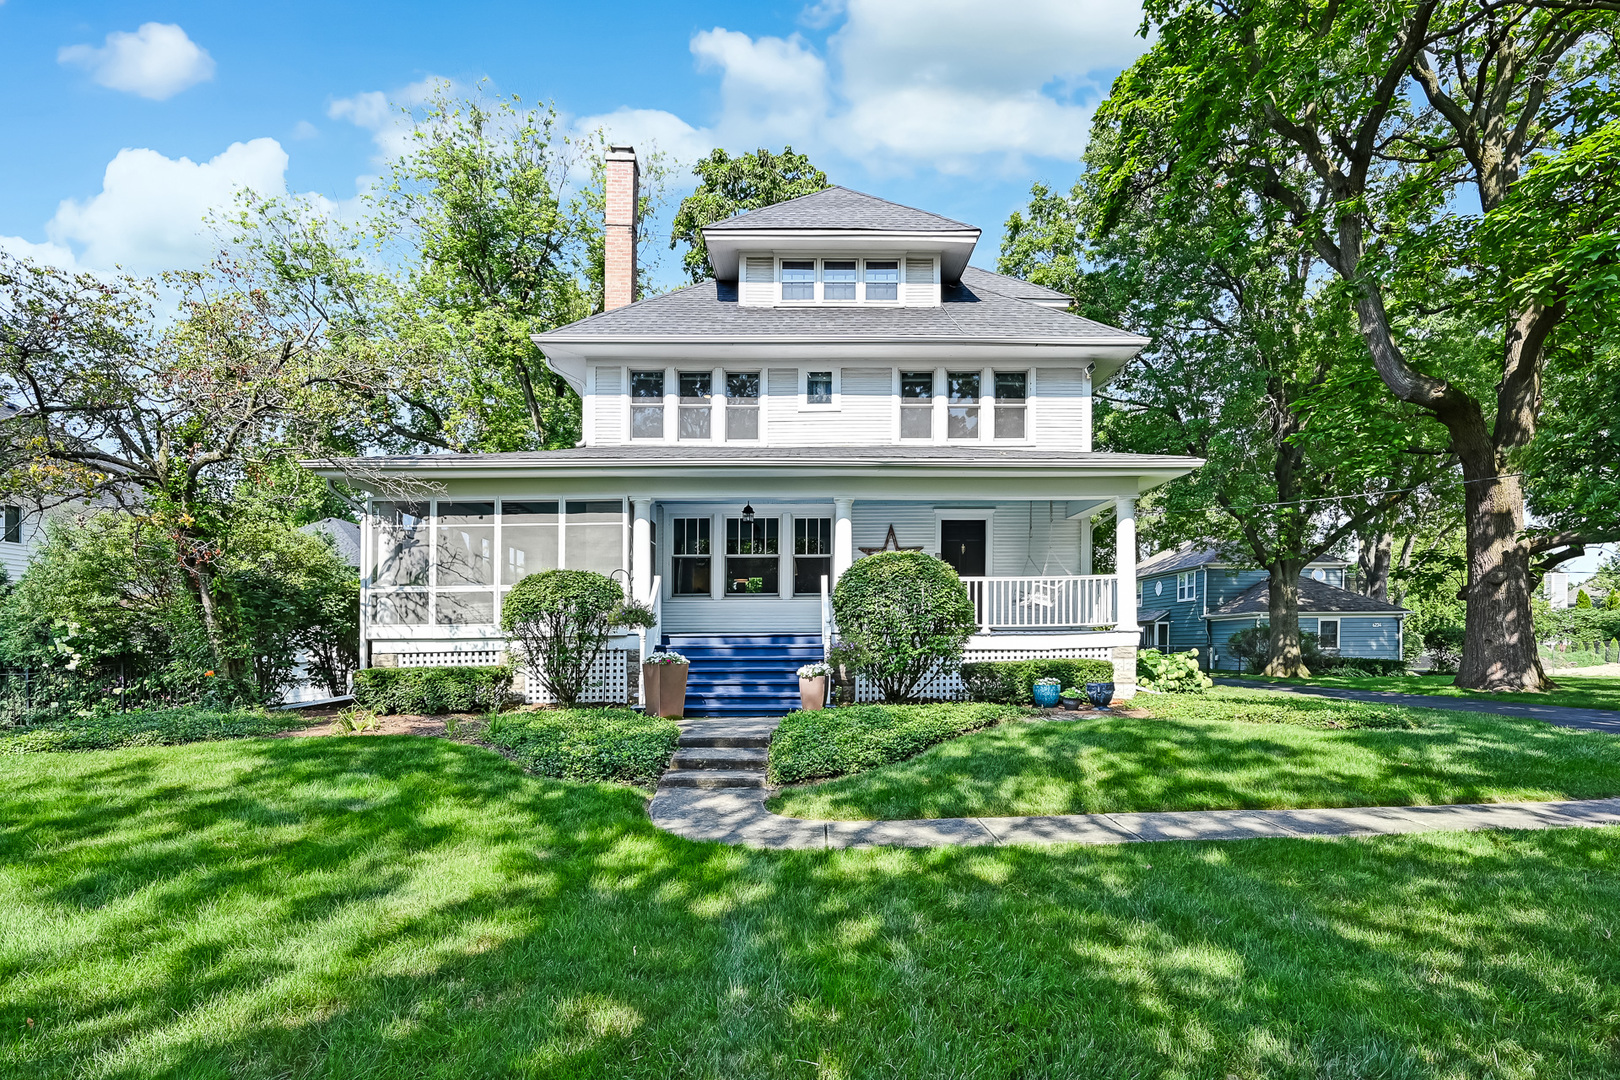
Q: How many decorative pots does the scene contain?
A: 5